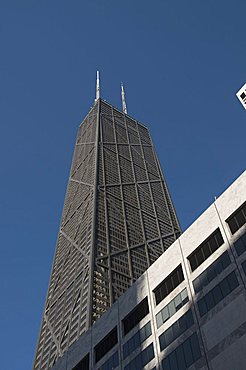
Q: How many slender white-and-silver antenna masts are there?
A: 2